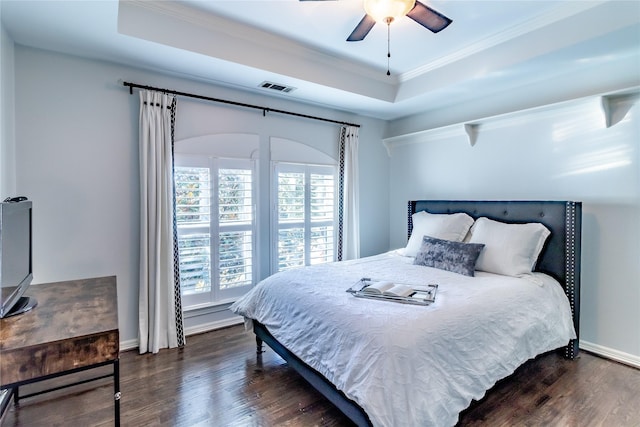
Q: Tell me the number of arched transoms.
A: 2